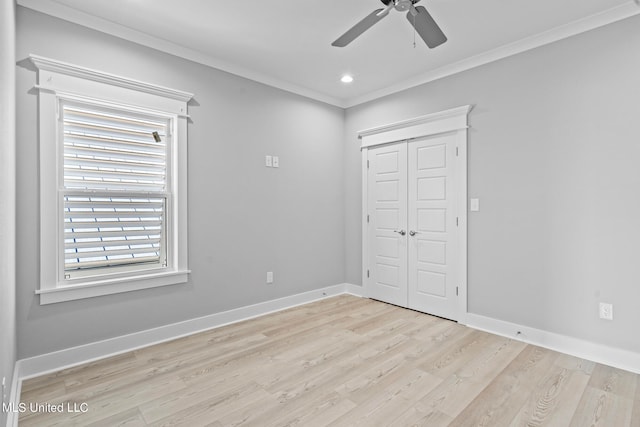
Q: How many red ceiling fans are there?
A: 0